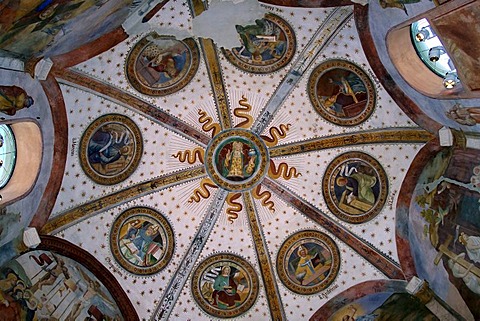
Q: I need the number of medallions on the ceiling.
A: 9